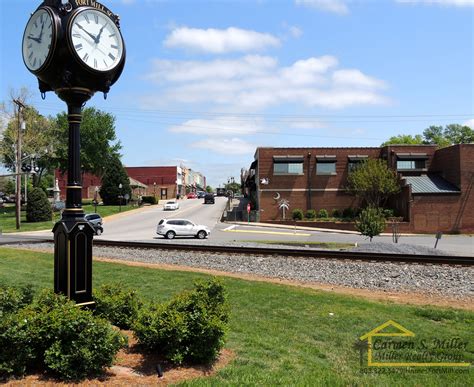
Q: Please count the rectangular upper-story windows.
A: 4